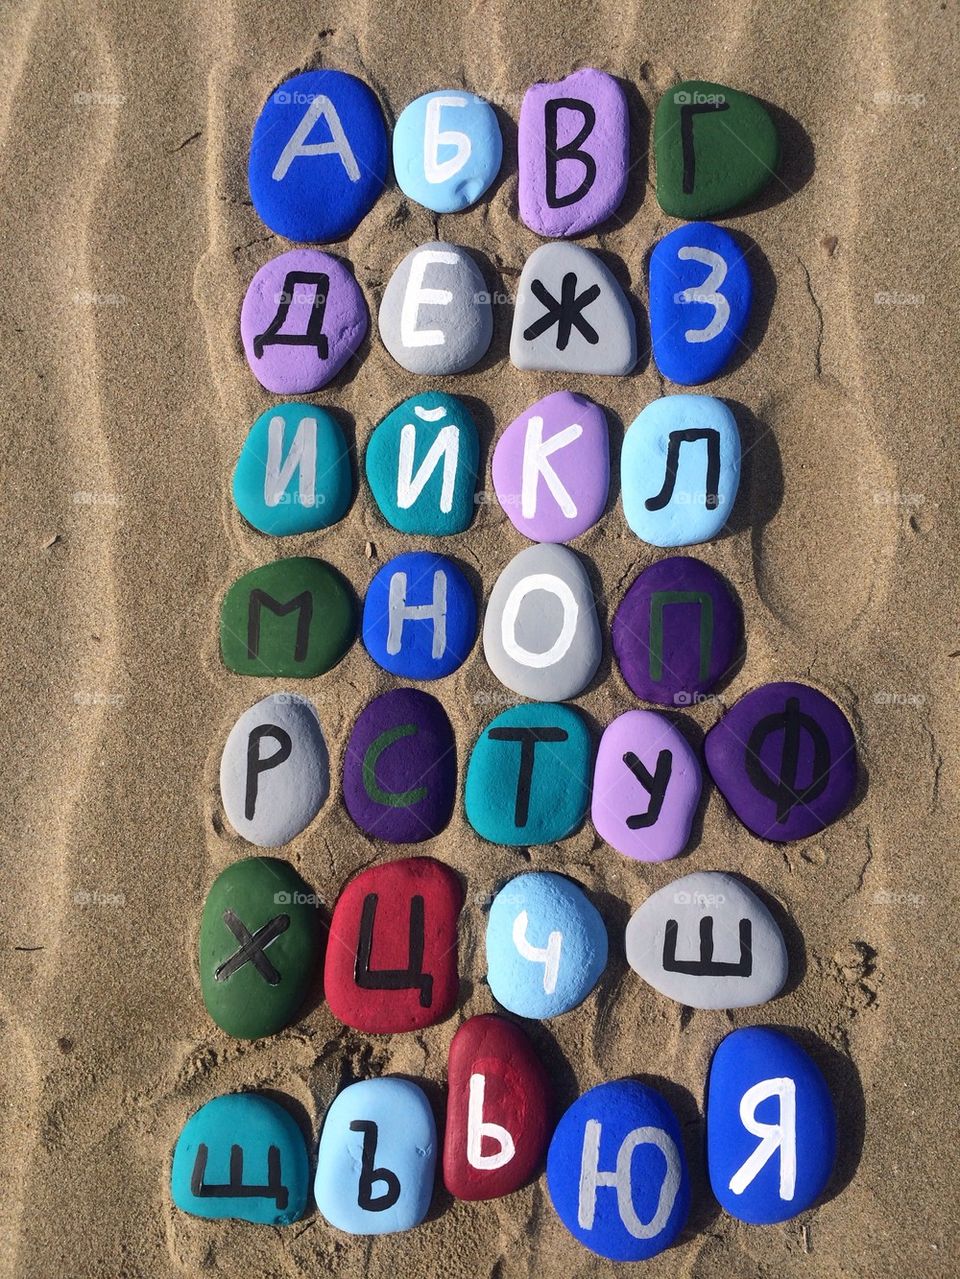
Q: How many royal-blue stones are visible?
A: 5